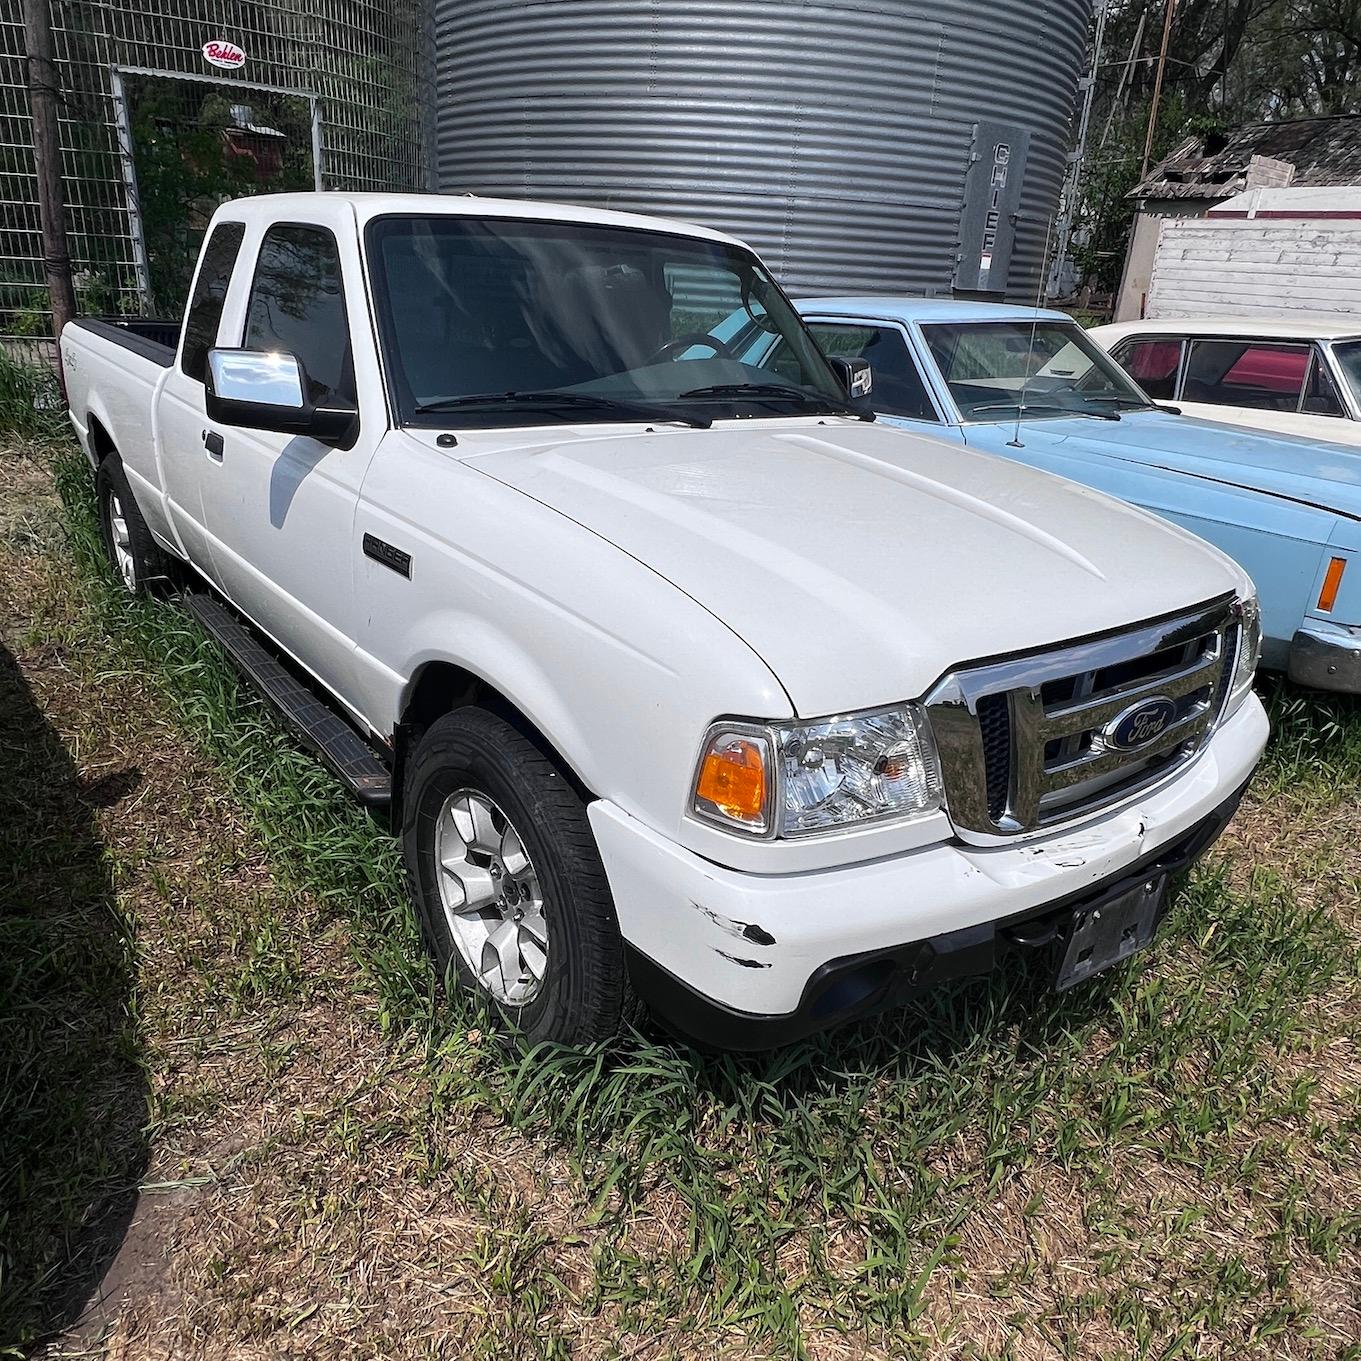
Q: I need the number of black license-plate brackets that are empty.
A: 1